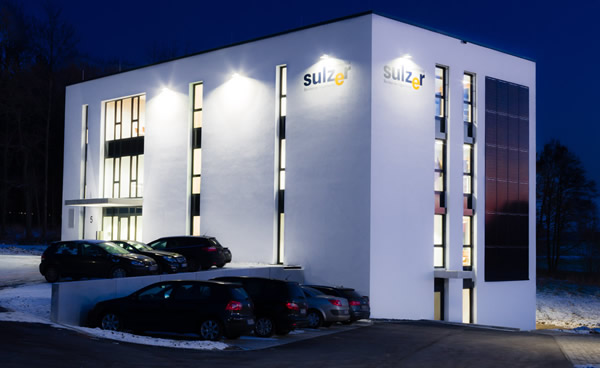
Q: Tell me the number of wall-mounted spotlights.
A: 4